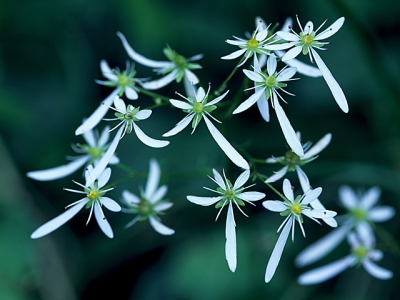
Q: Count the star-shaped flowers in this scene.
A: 15